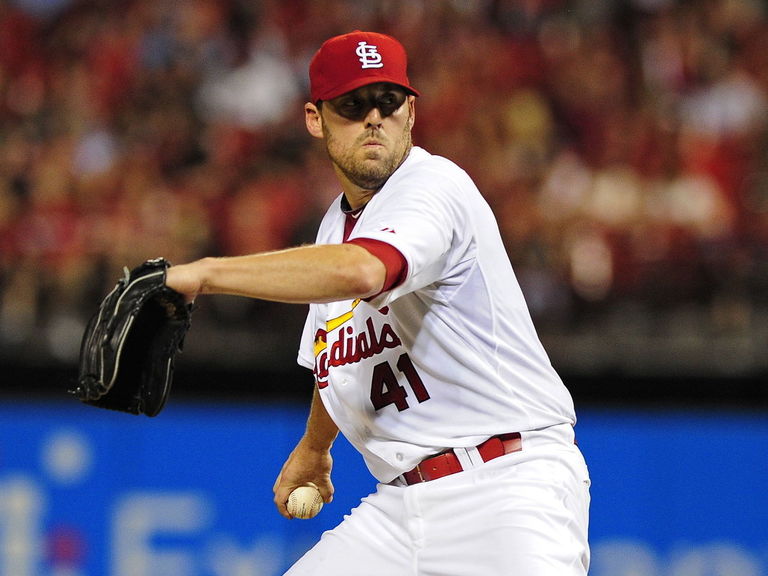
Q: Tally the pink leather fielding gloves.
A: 0